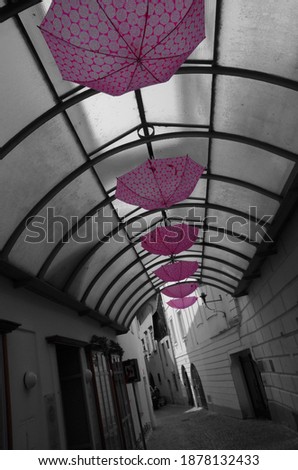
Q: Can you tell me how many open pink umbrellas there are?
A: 6